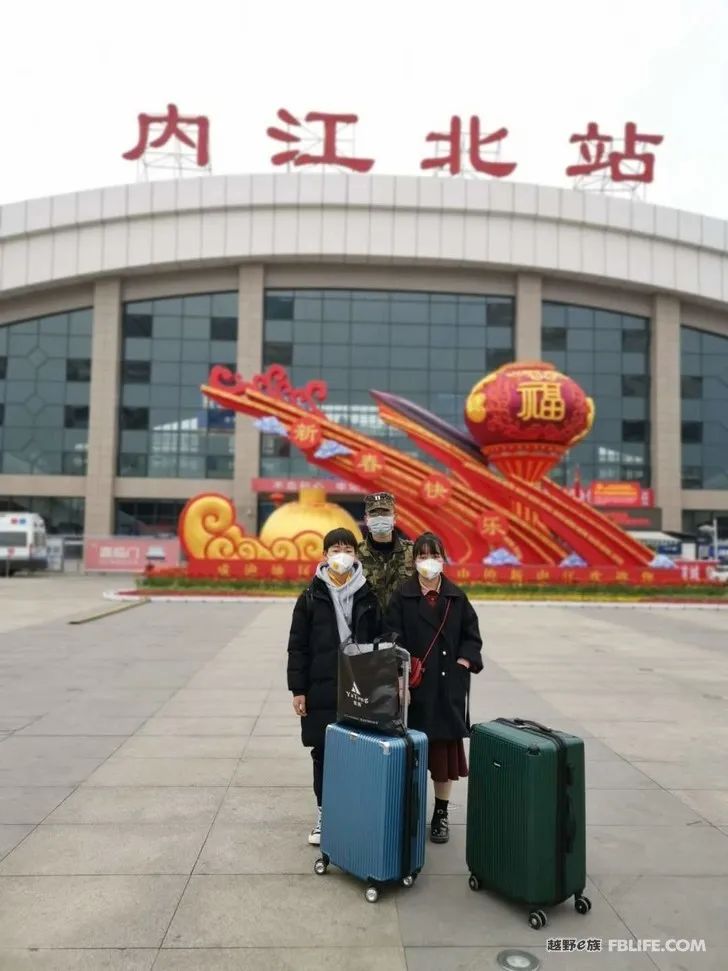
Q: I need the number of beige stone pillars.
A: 4